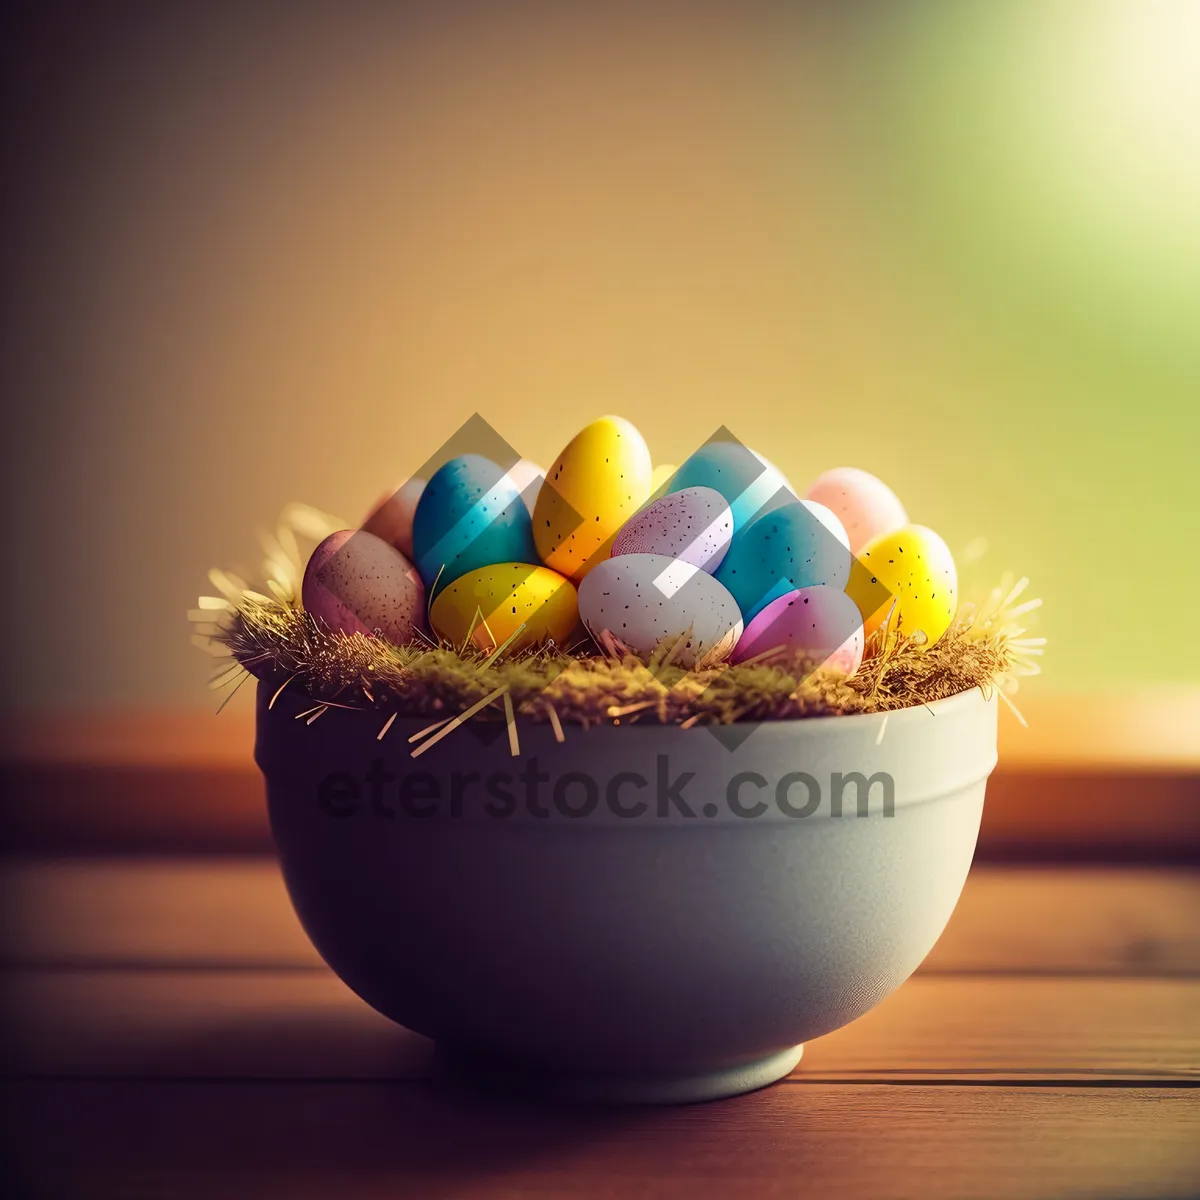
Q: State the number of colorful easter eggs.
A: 14